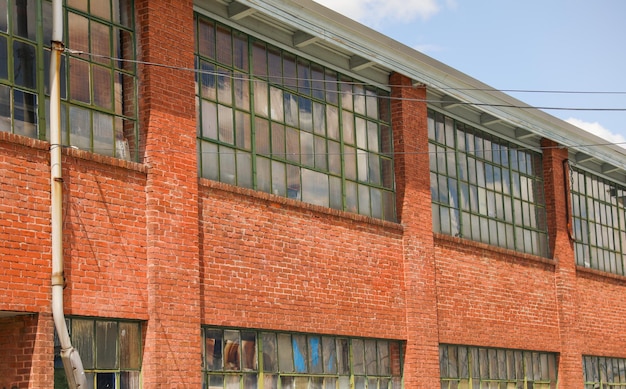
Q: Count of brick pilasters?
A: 3